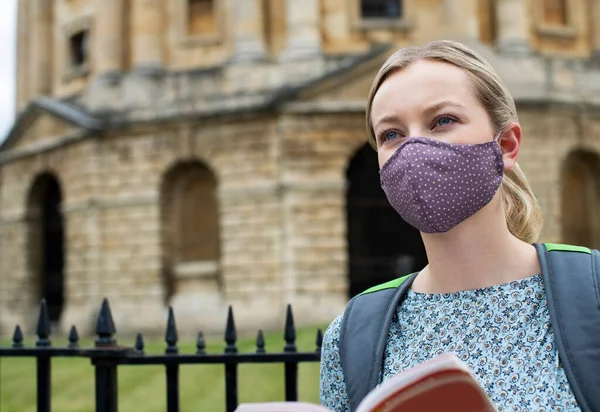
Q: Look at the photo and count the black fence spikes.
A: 11